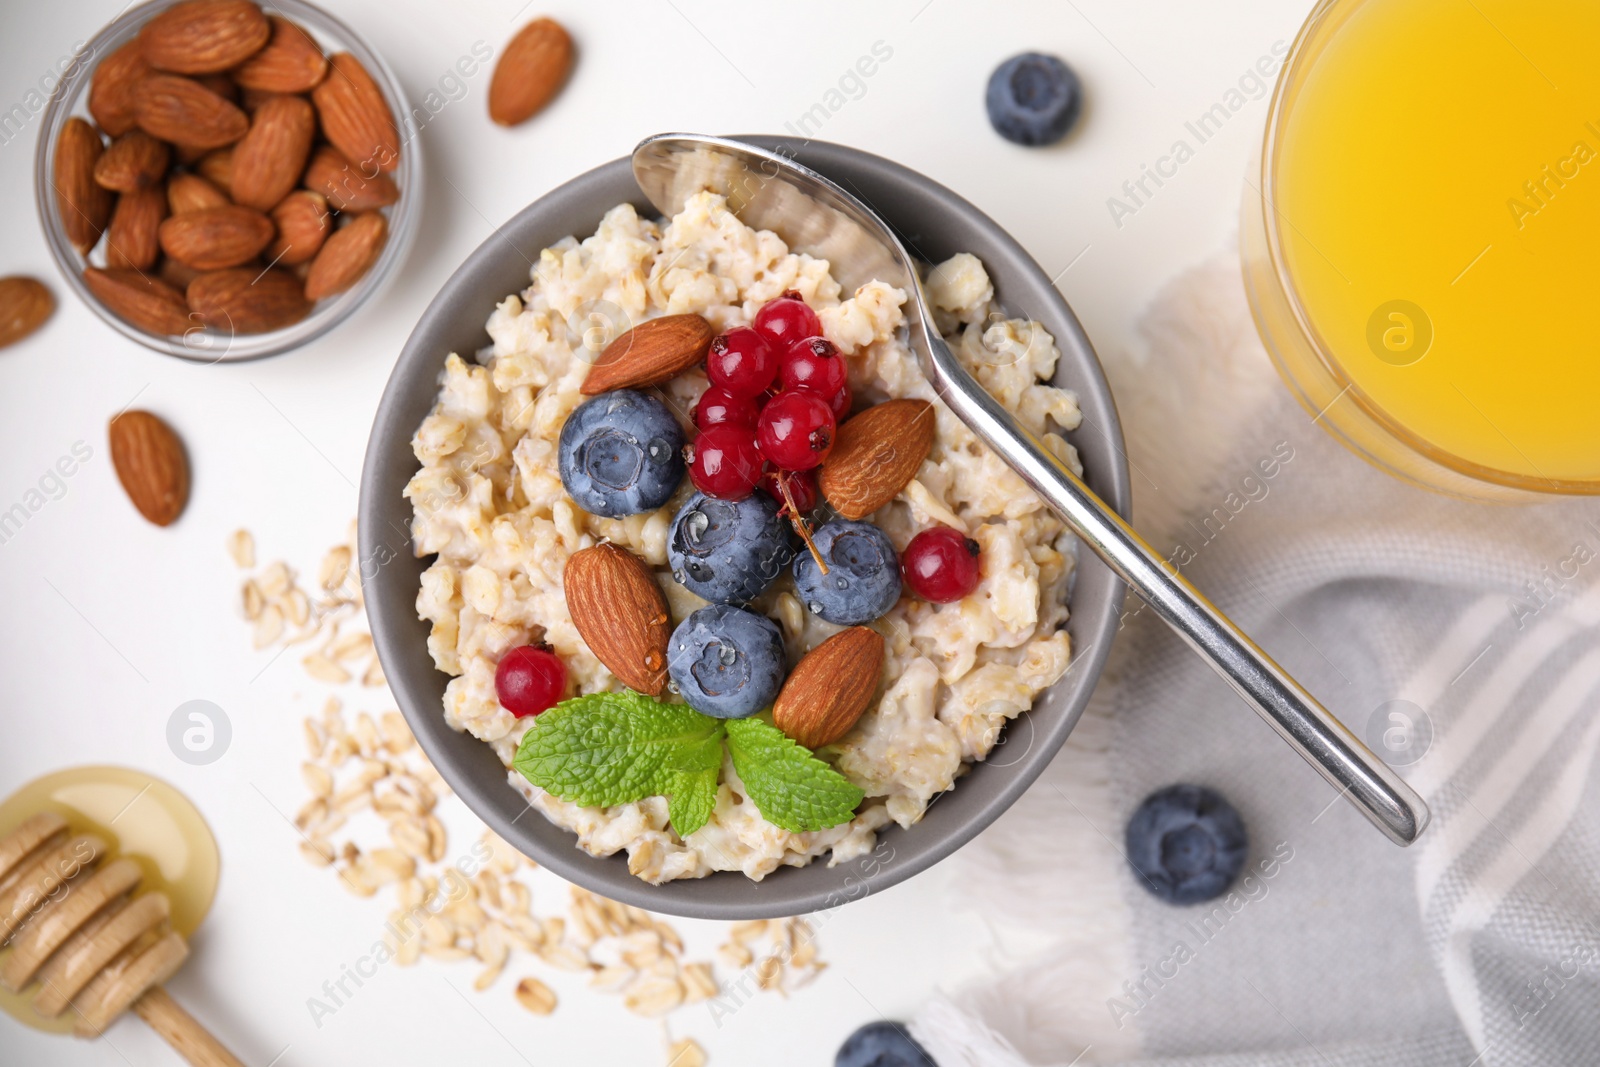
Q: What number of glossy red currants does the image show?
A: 10